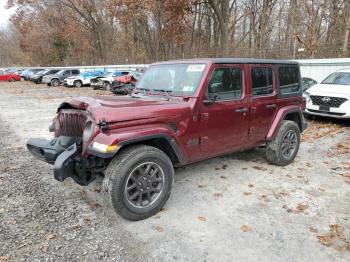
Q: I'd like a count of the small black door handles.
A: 2